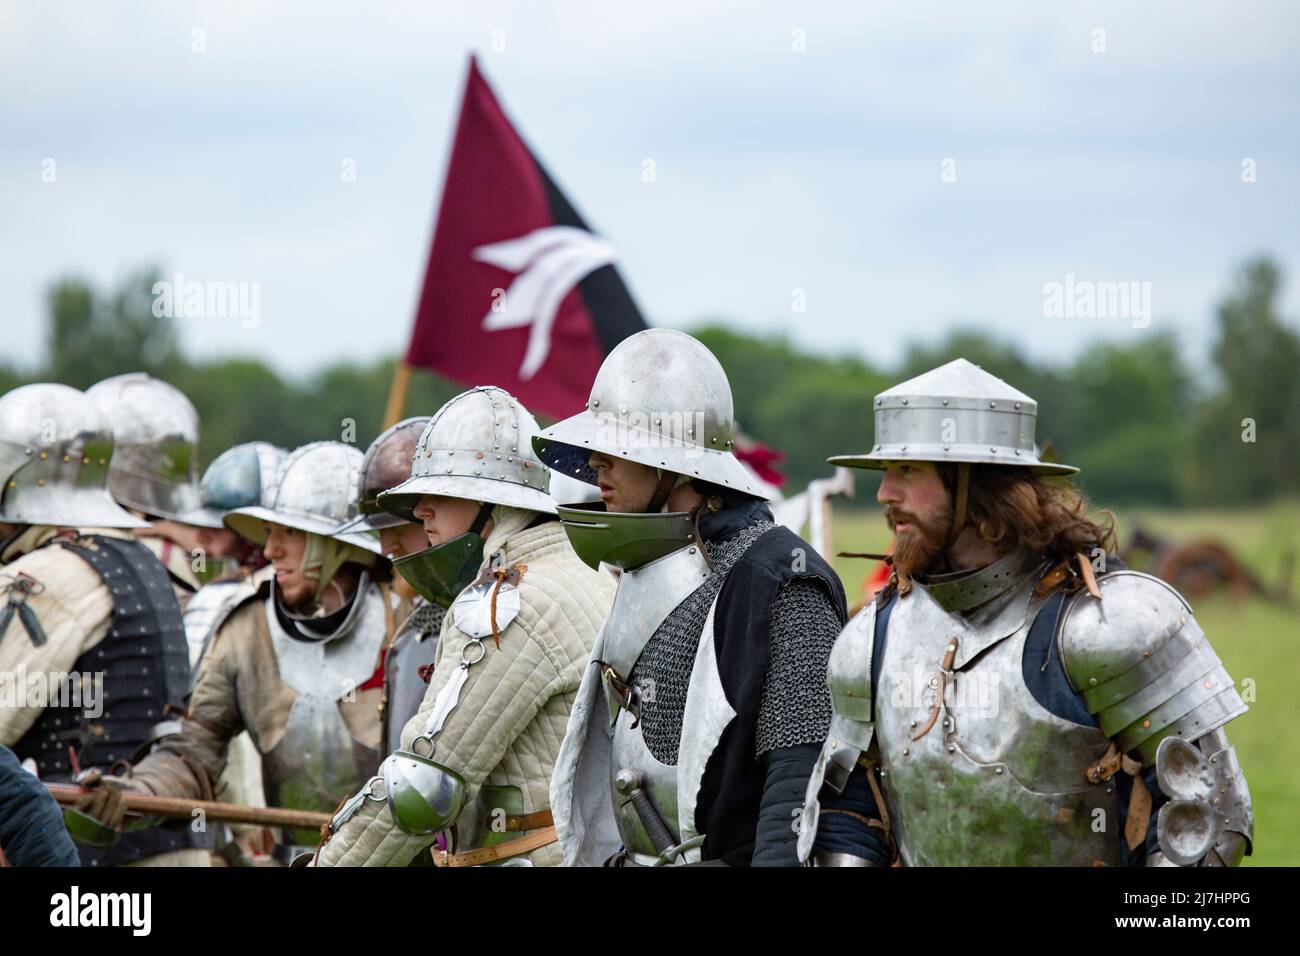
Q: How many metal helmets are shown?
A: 8